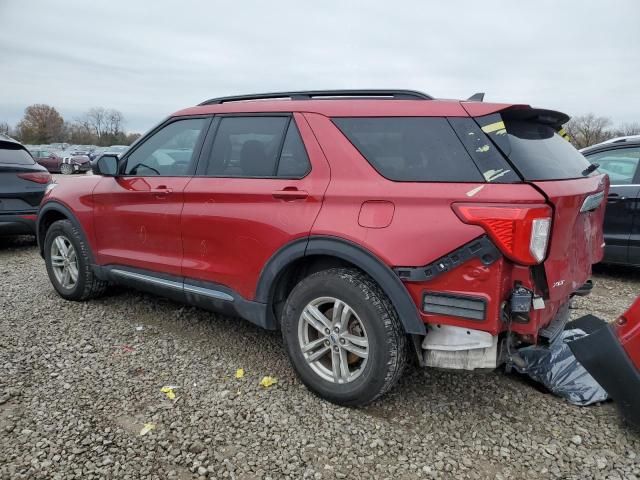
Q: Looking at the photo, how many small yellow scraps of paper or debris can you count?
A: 4